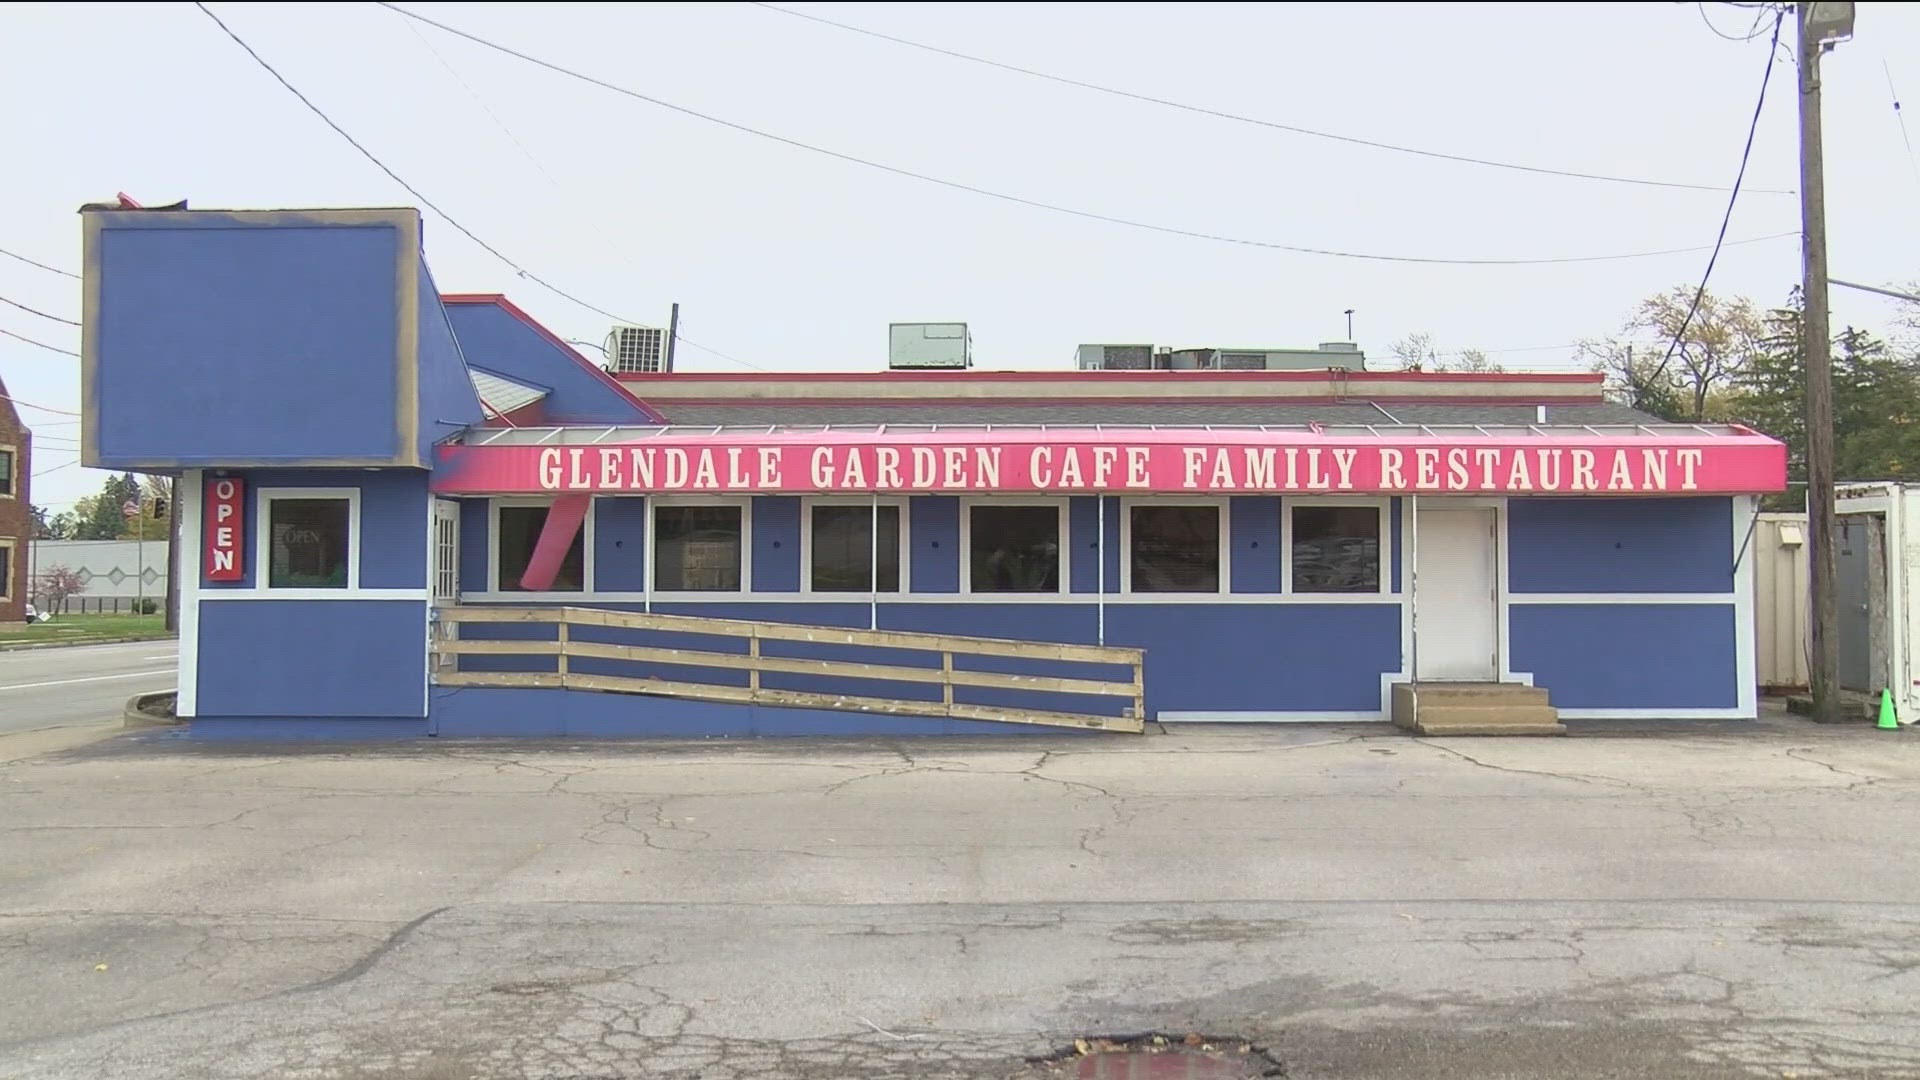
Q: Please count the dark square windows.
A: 7